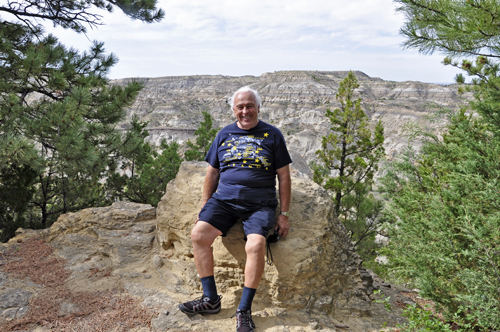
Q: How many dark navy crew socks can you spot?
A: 2